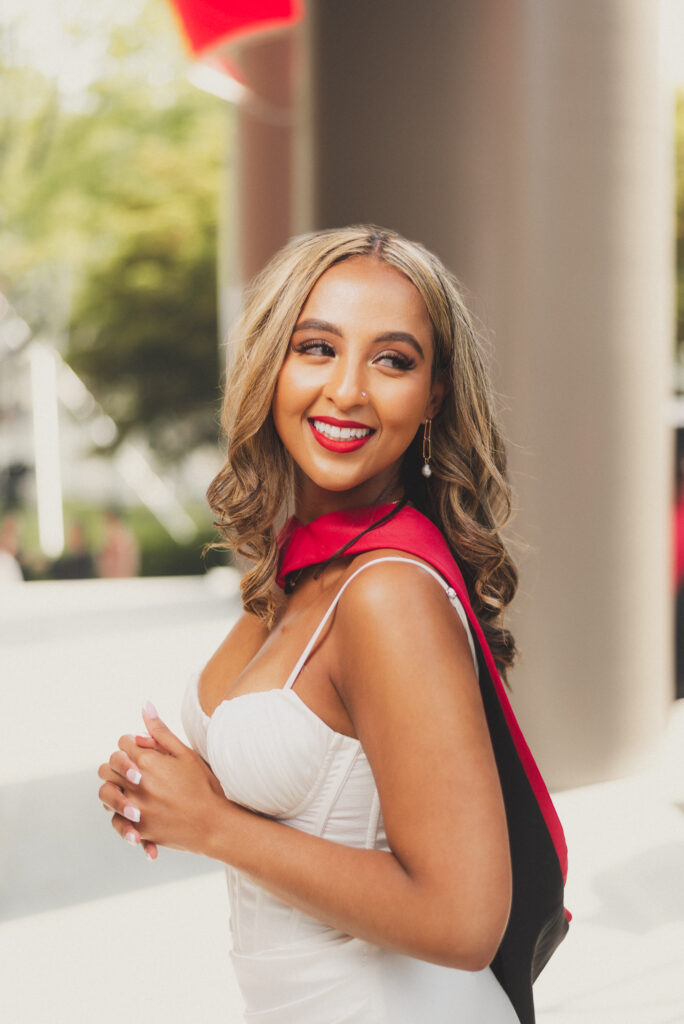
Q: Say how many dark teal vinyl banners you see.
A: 0